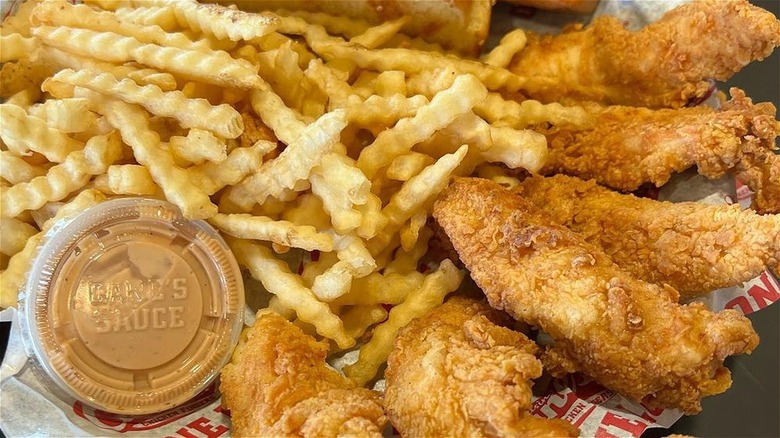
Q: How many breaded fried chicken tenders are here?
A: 6